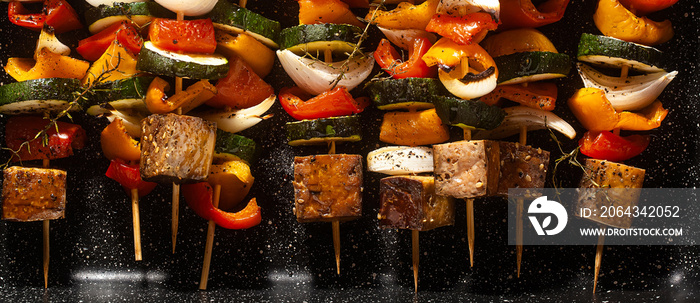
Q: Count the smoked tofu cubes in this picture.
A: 7